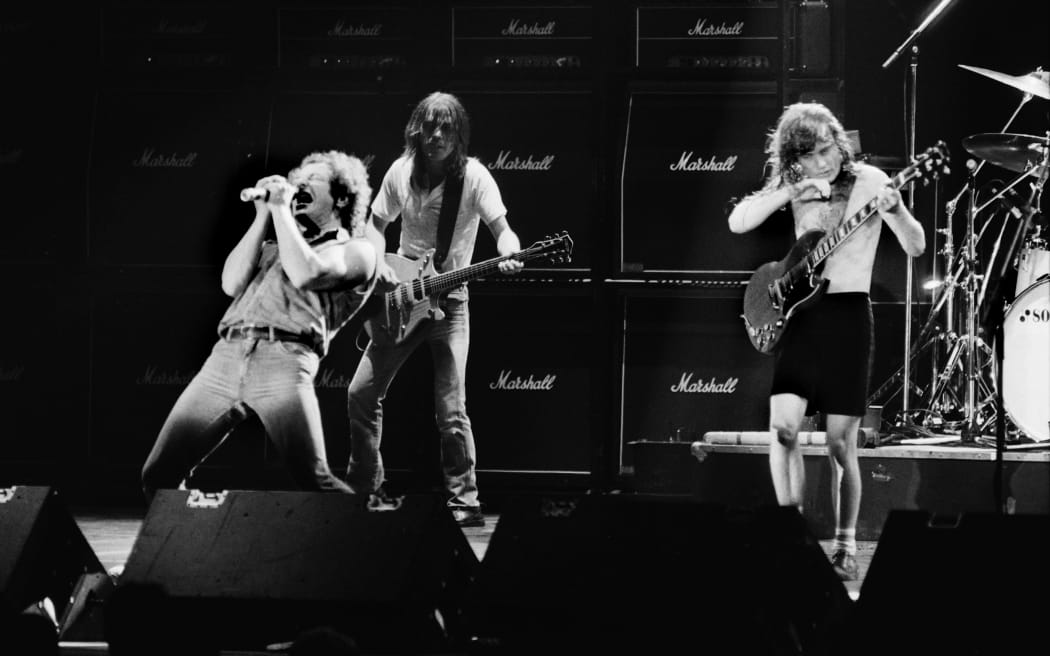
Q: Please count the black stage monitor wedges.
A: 4